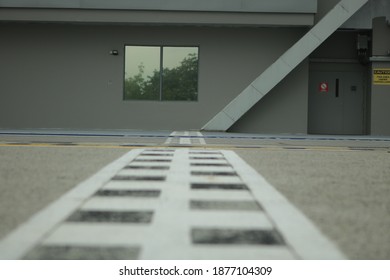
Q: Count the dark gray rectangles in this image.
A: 15